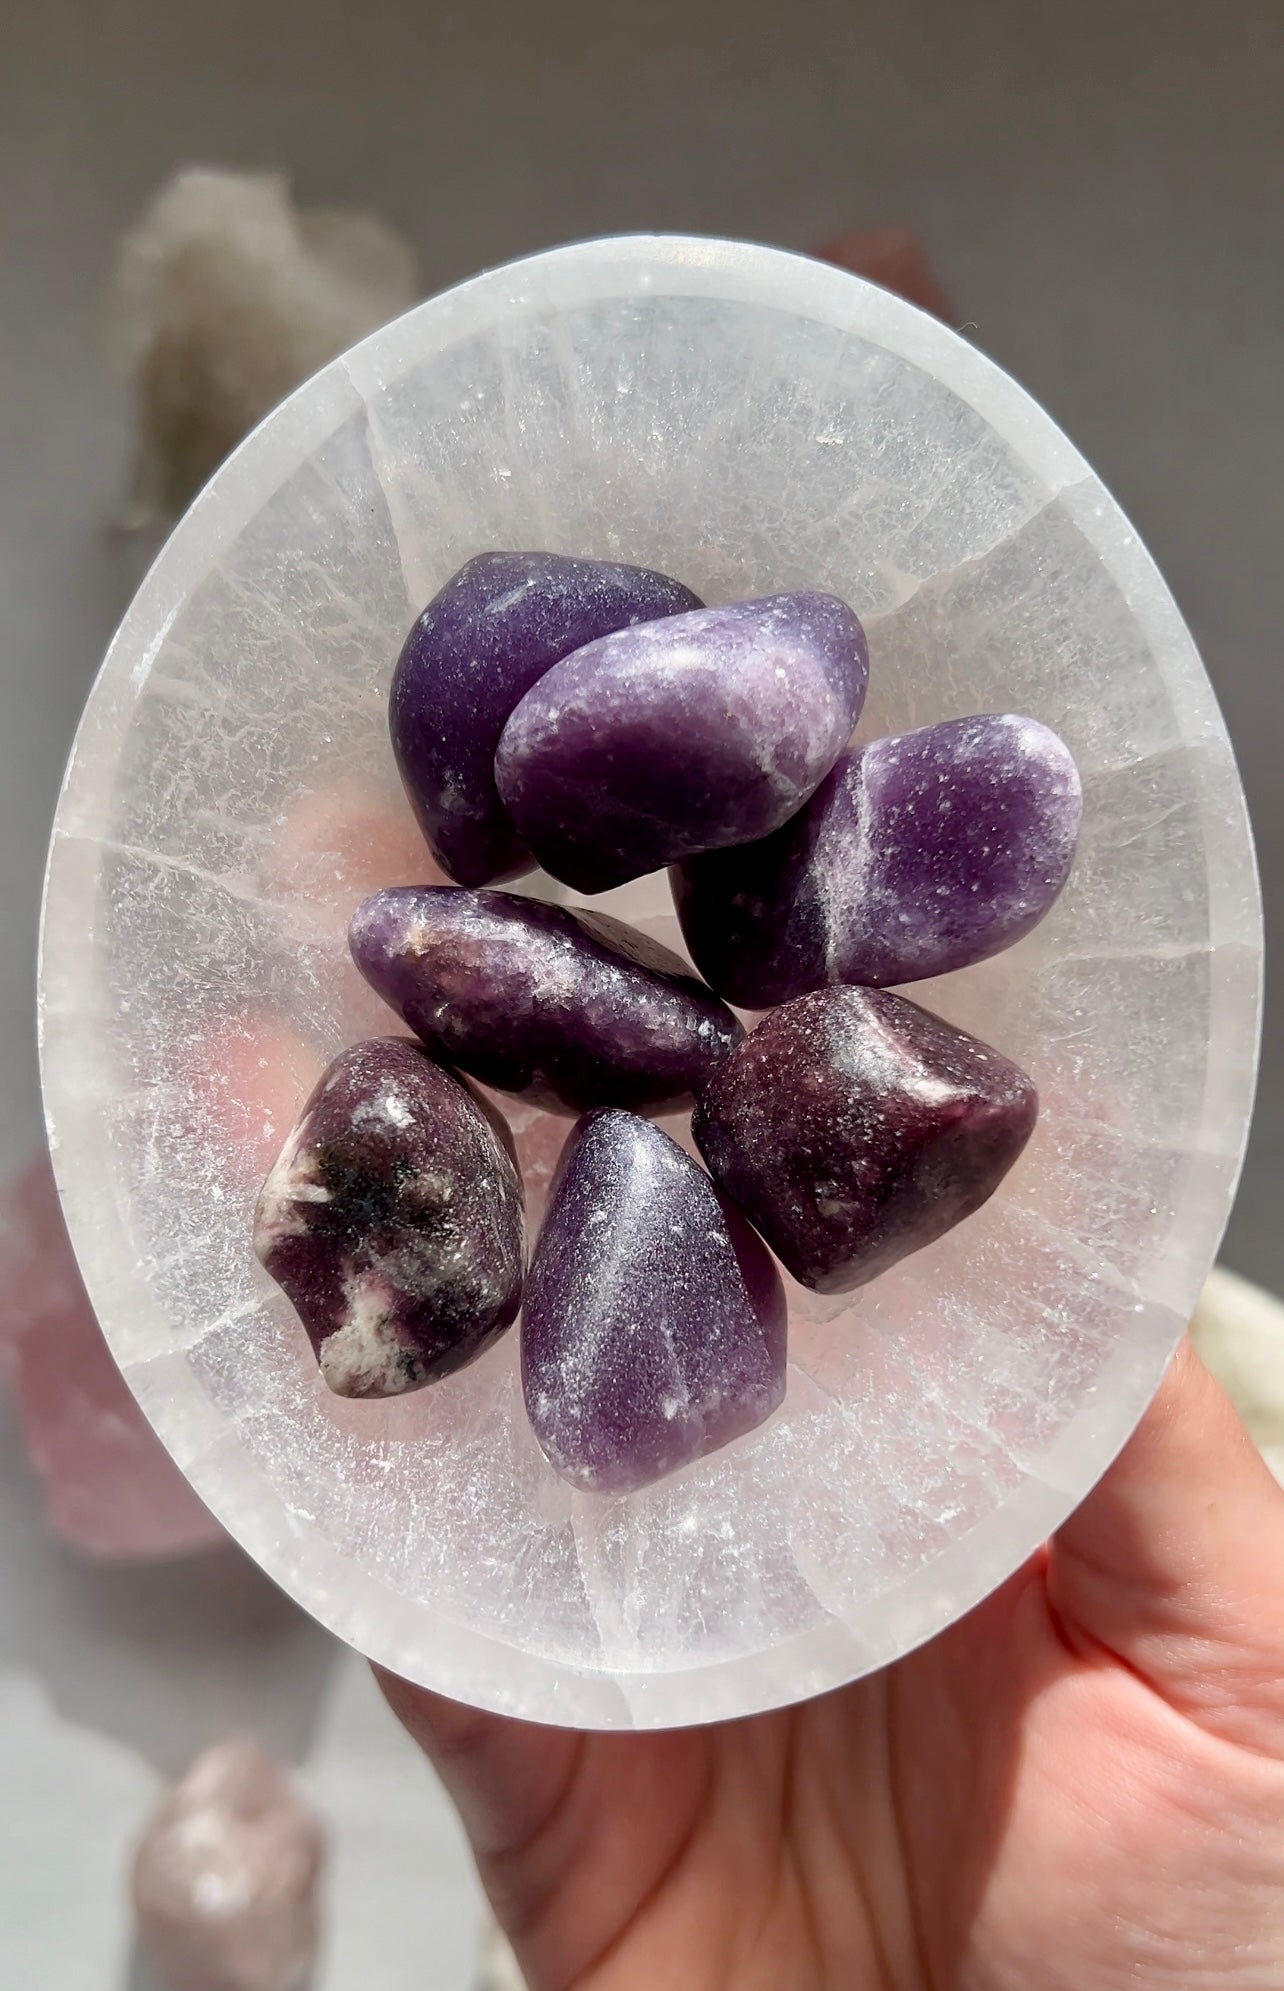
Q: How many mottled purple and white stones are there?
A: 7